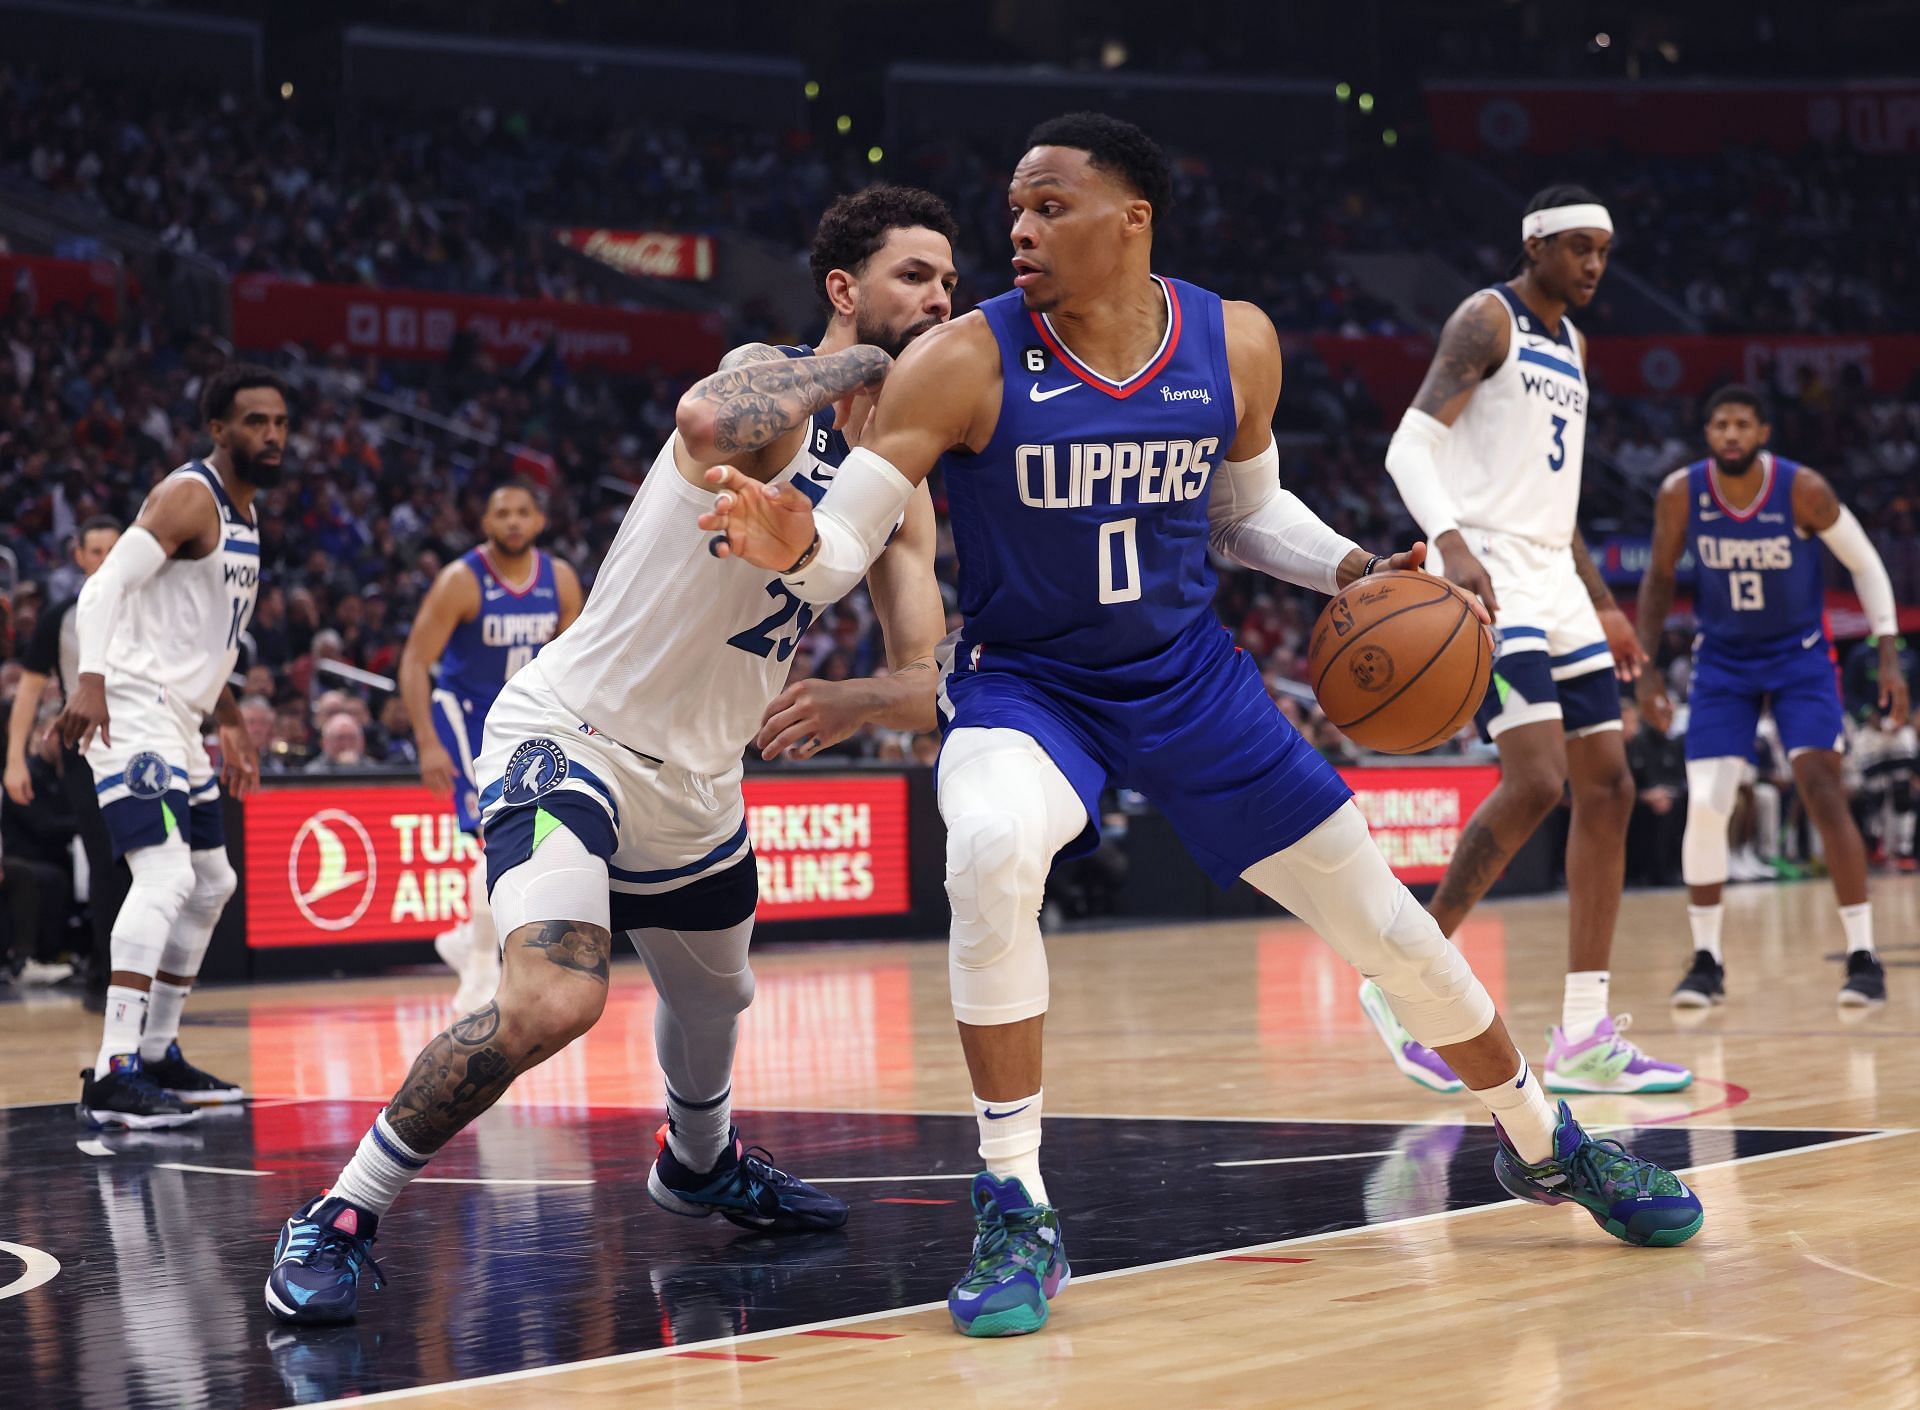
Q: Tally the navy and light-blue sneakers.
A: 2